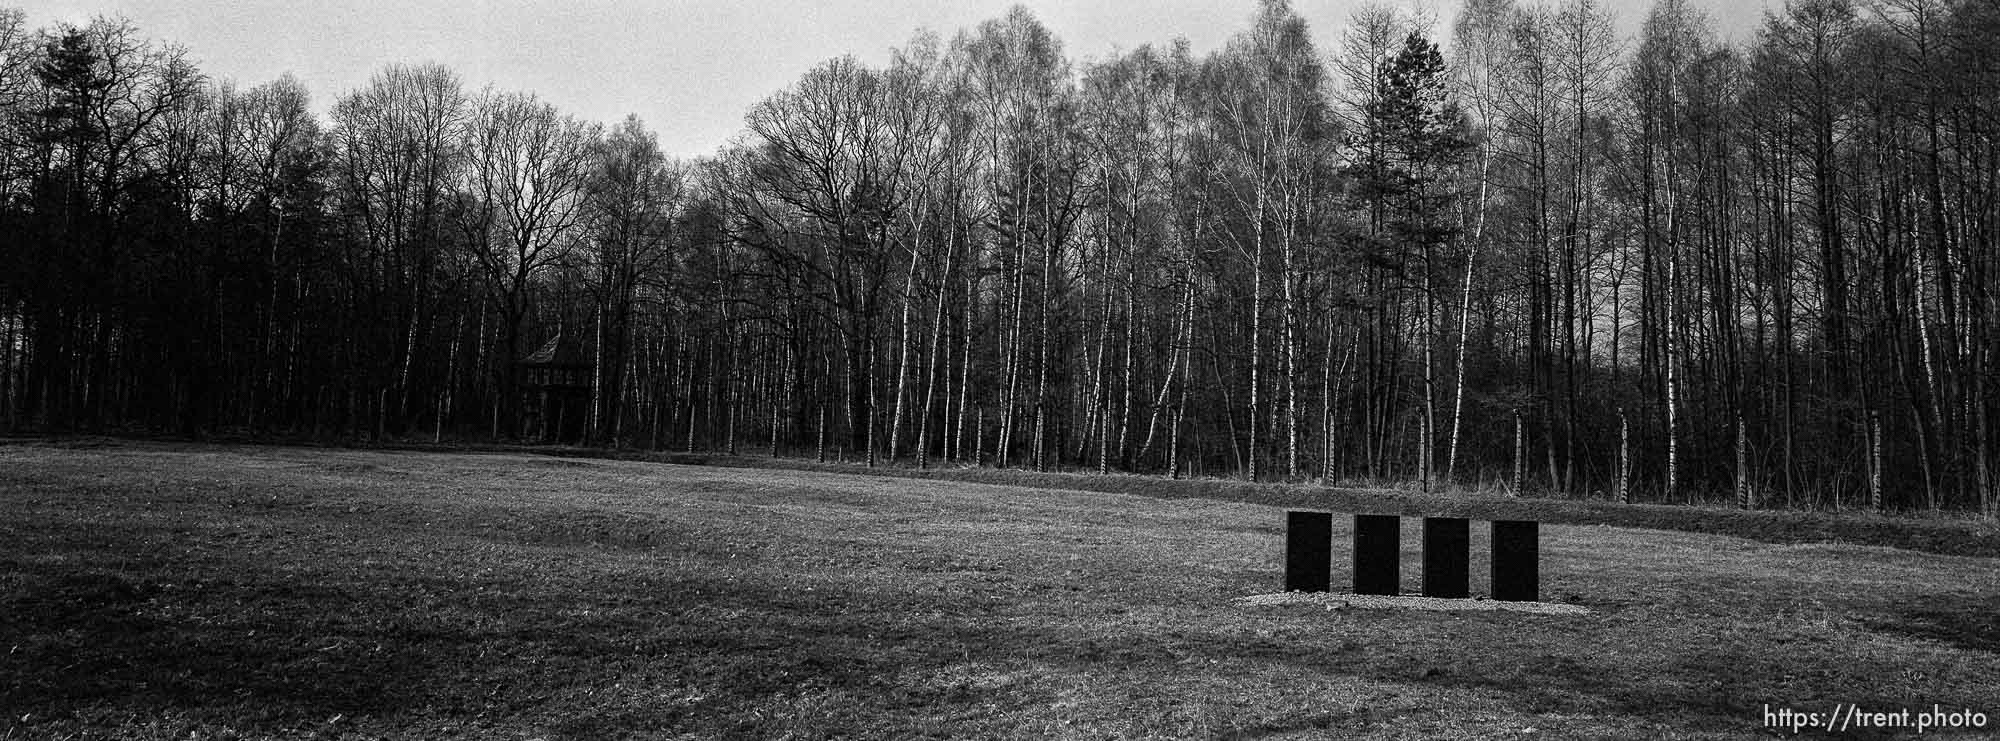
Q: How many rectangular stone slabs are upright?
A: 4